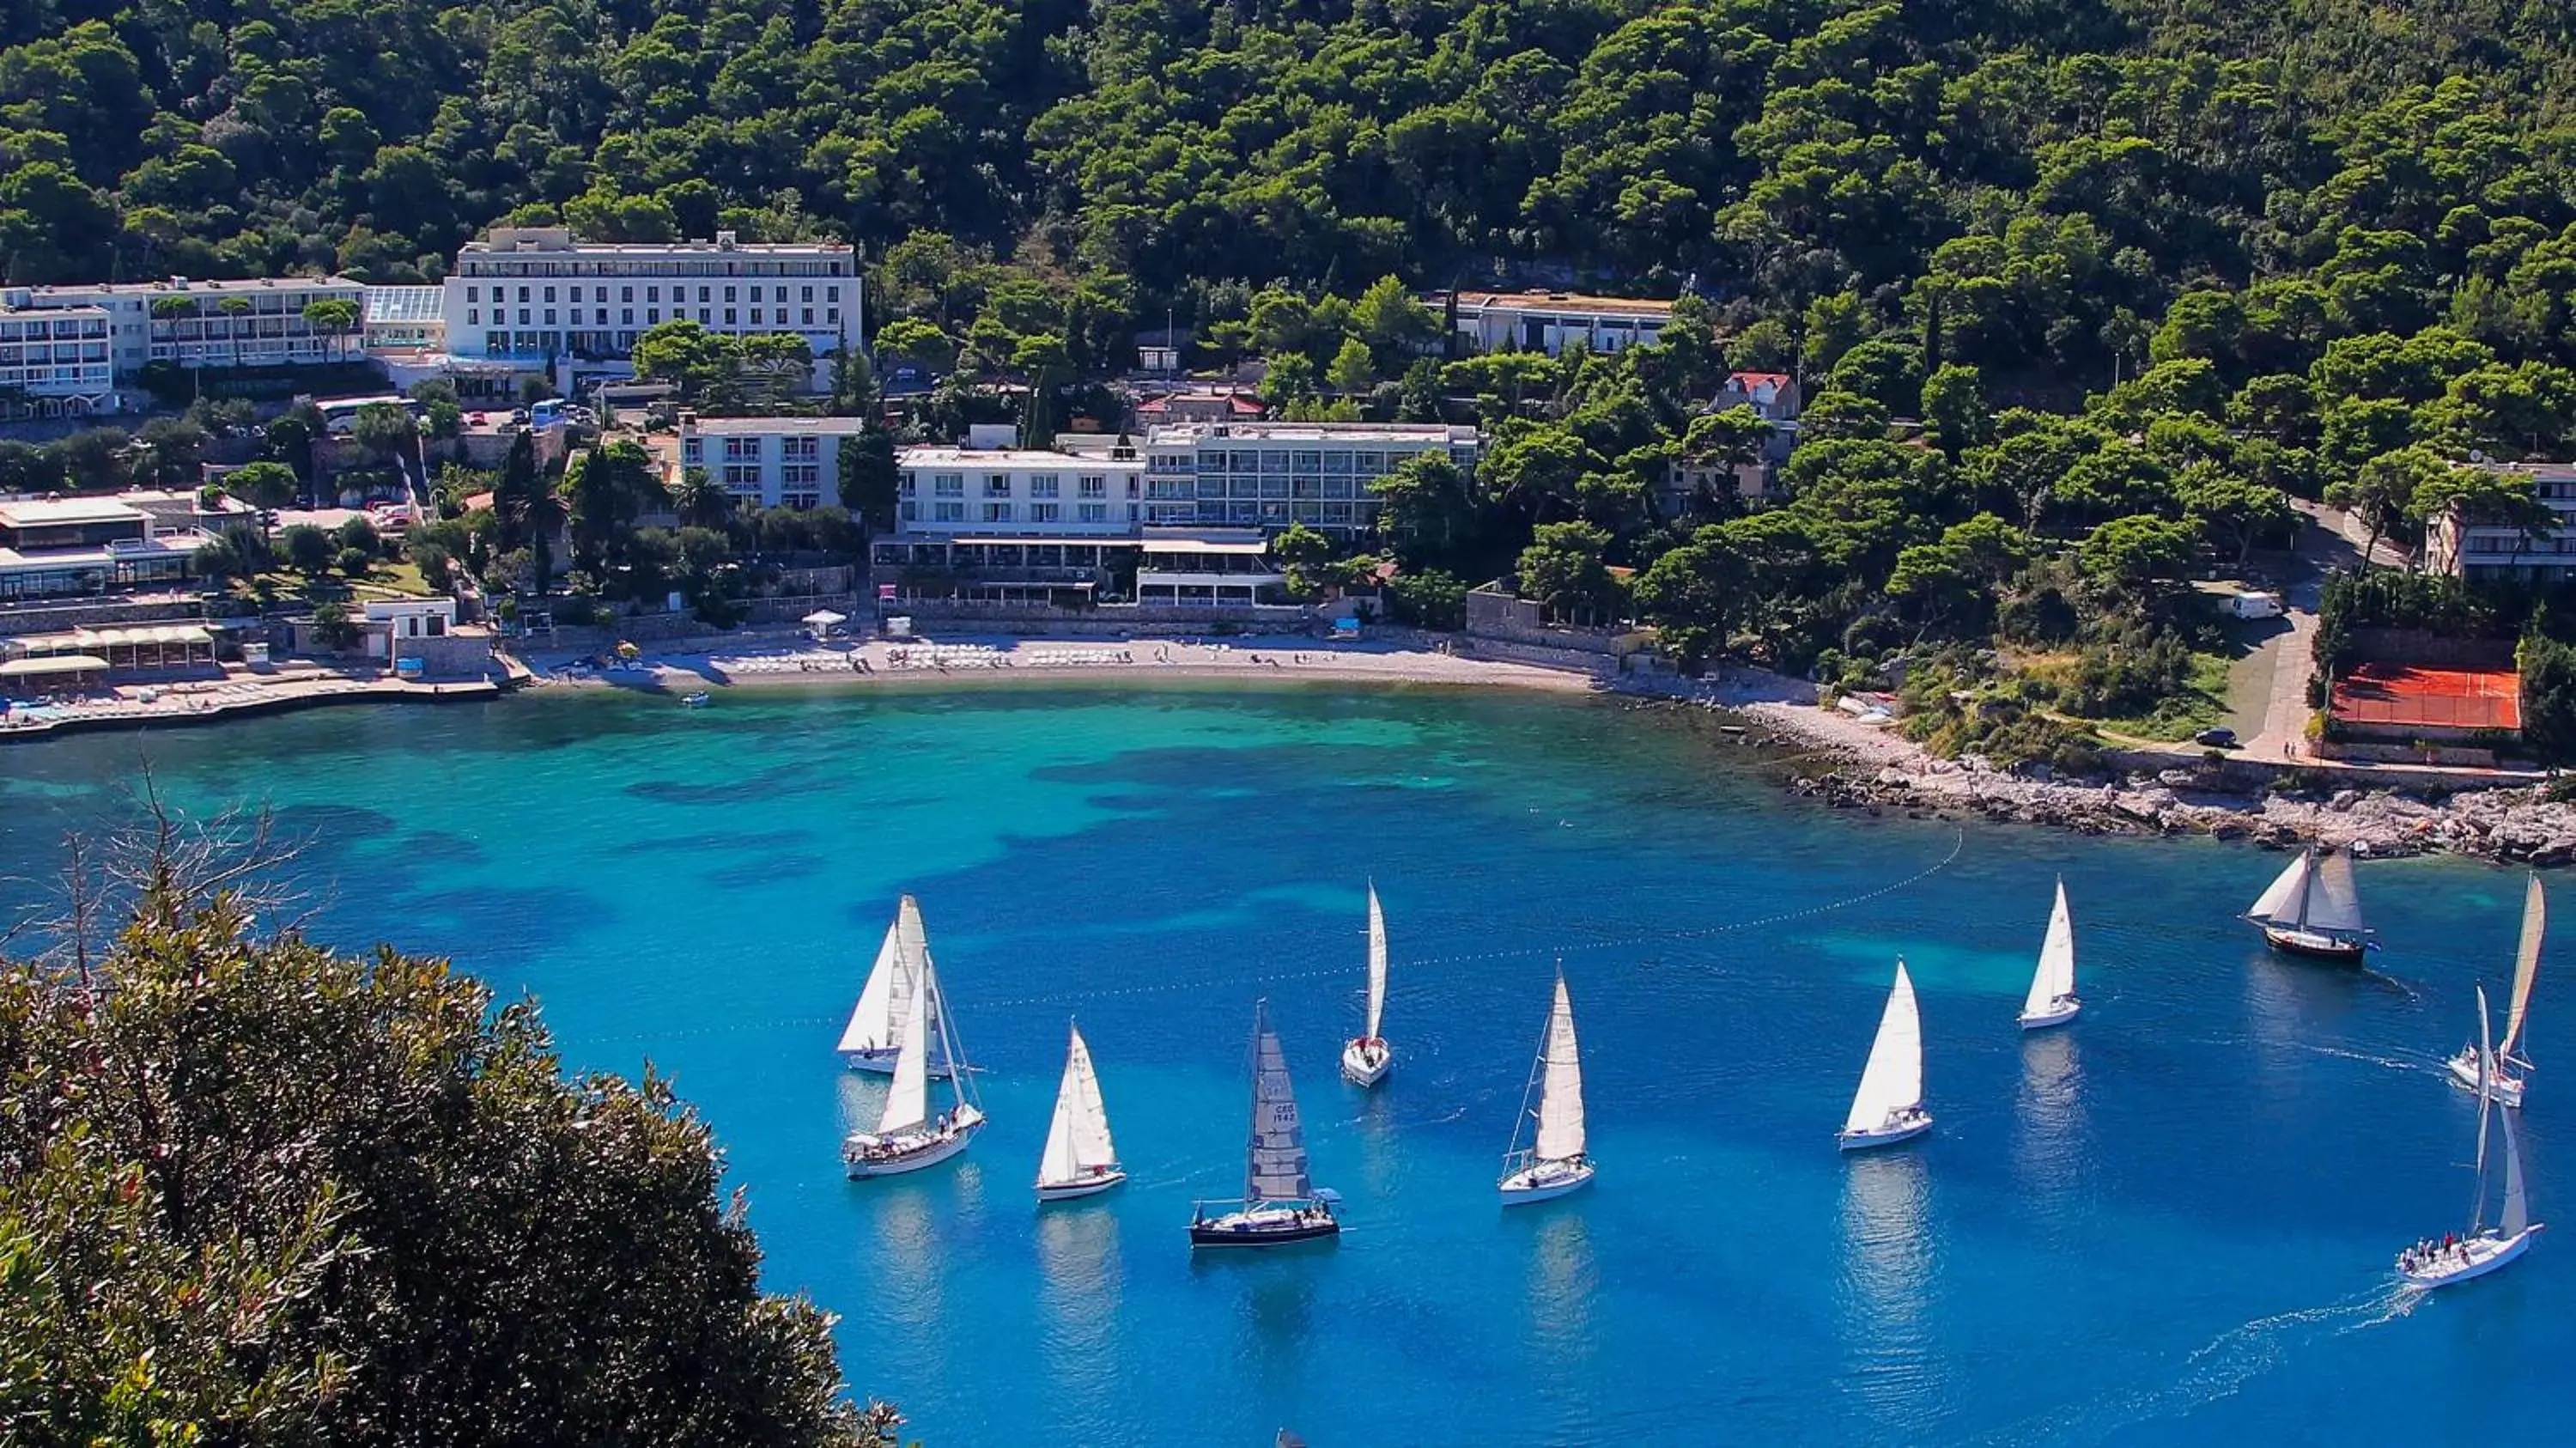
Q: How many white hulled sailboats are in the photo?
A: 9